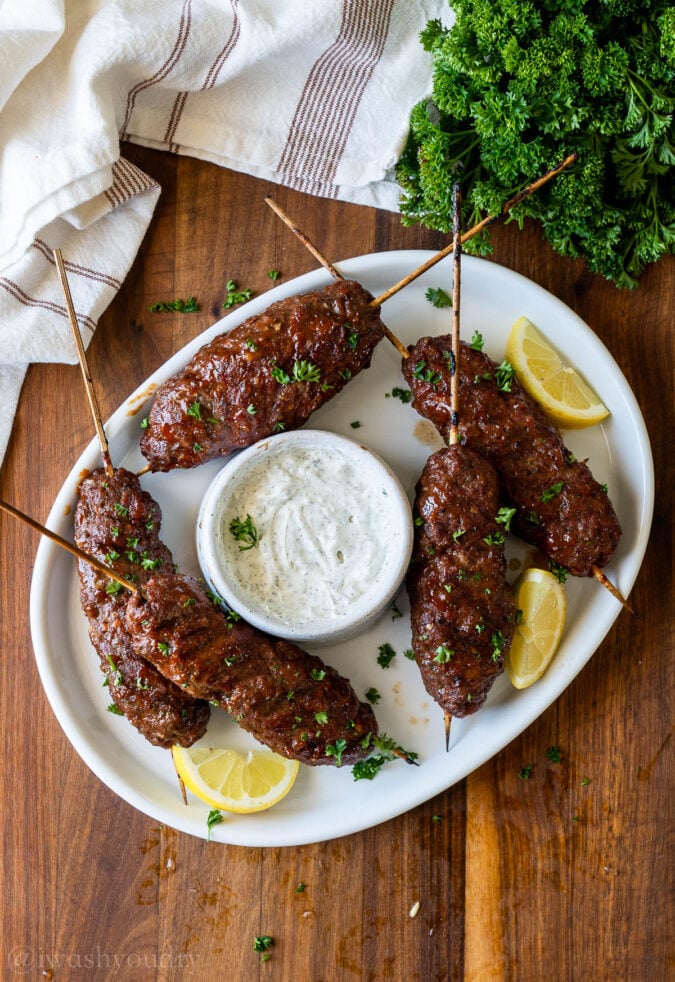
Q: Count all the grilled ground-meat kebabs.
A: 5